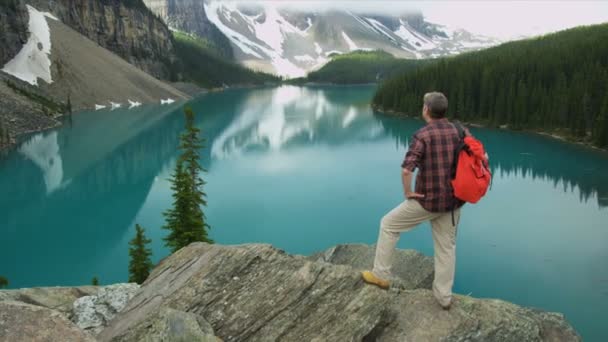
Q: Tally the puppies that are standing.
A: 0